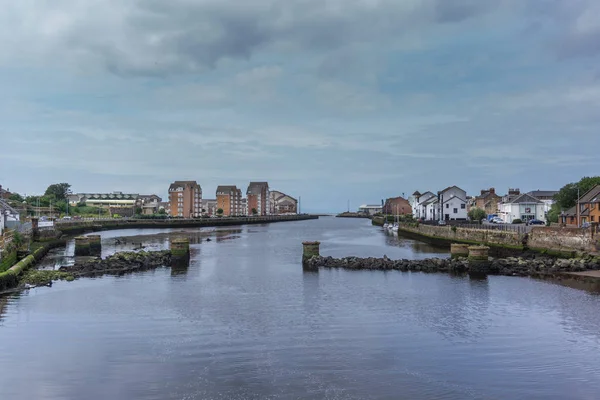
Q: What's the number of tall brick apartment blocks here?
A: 3